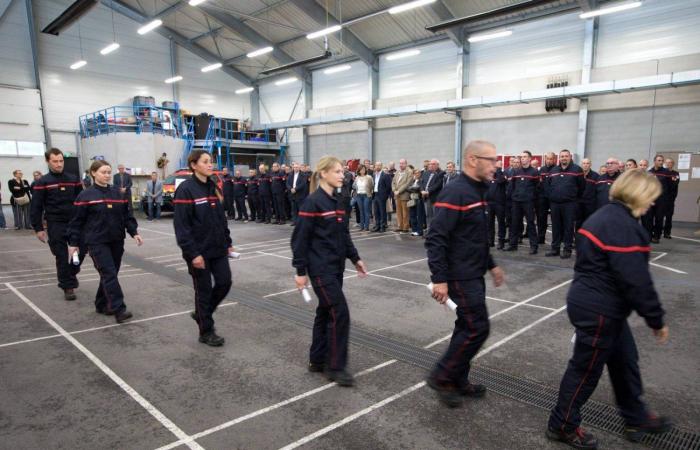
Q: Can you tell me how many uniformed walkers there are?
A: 6